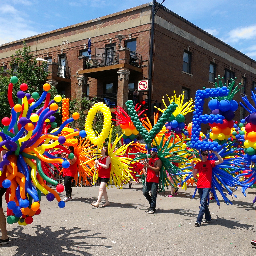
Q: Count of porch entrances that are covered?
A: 2